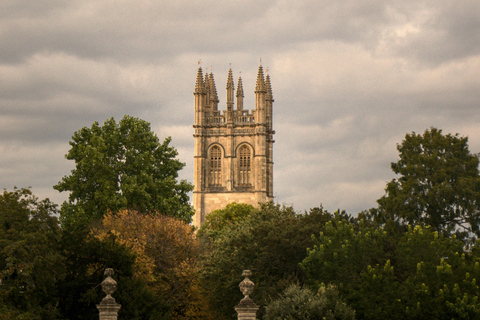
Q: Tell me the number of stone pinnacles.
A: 7